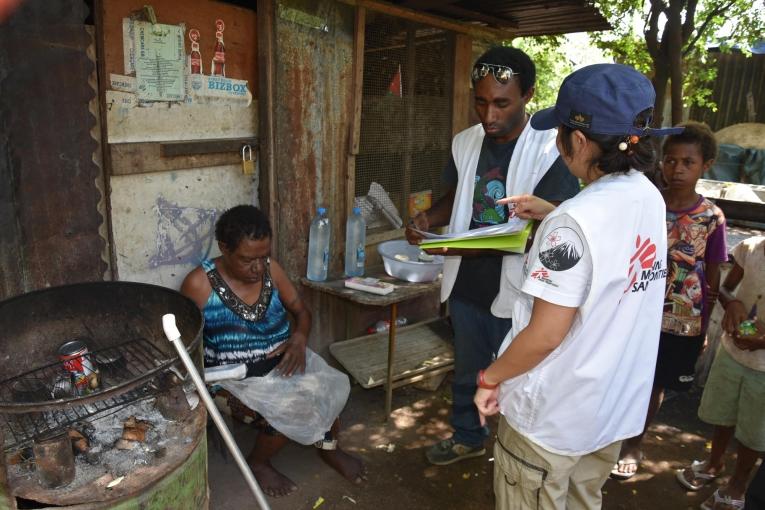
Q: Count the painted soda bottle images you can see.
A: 2